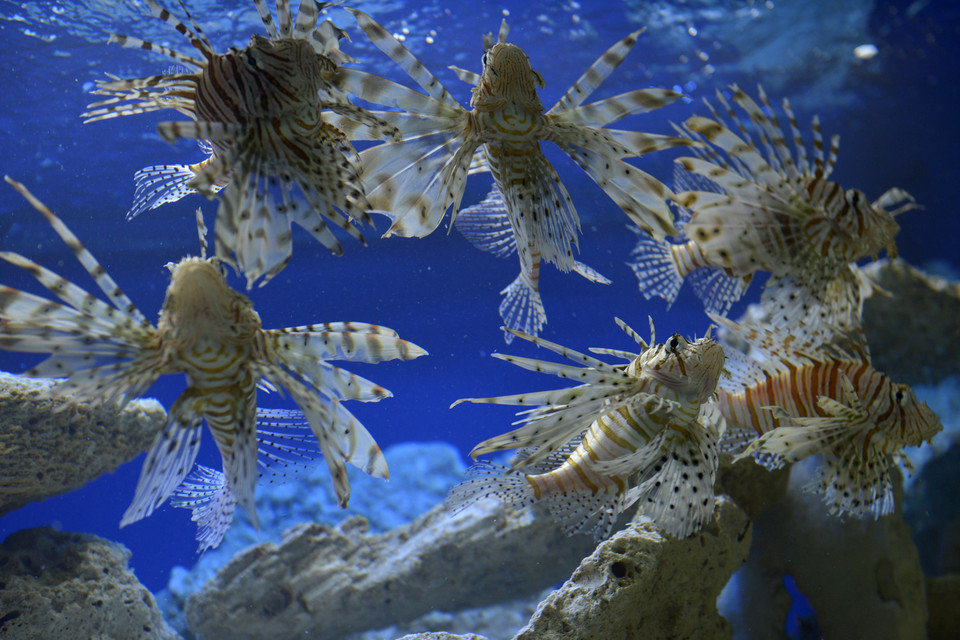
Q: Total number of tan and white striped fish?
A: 6